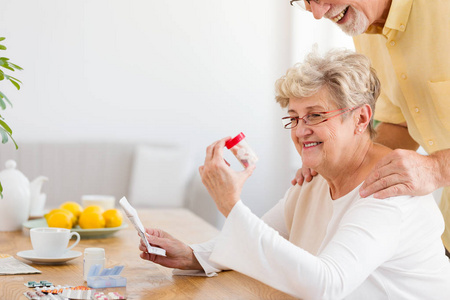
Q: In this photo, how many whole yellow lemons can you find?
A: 6